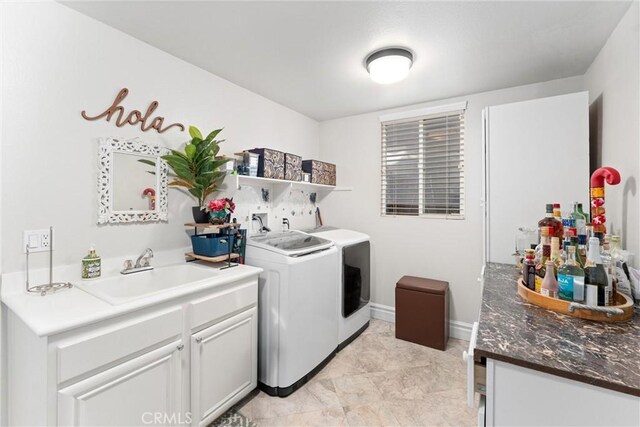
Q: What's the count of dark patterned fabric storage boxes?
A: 3